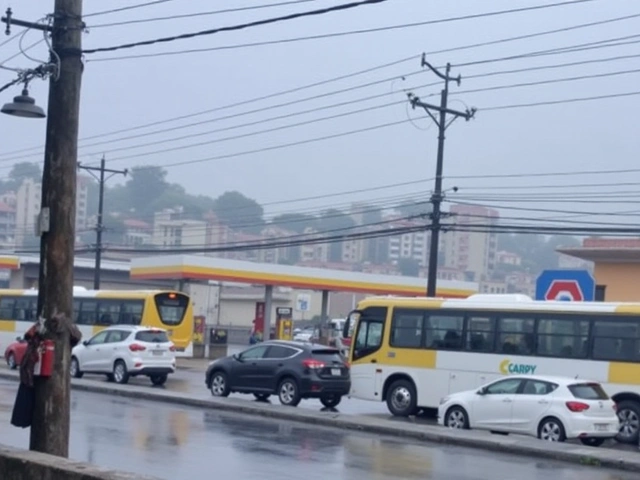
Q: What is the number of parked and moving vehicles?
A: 6